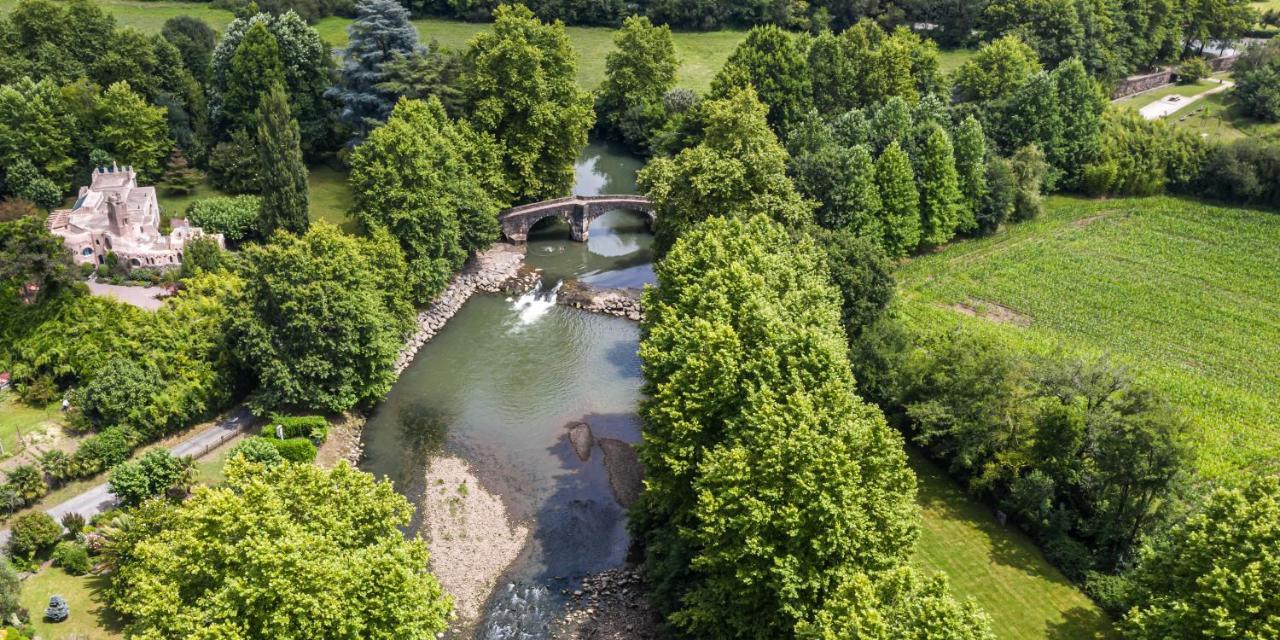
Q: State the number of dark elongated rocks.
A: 2